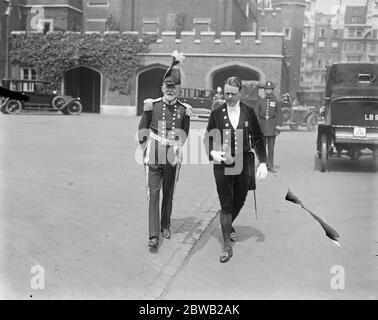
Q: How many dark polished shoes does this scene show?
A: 4